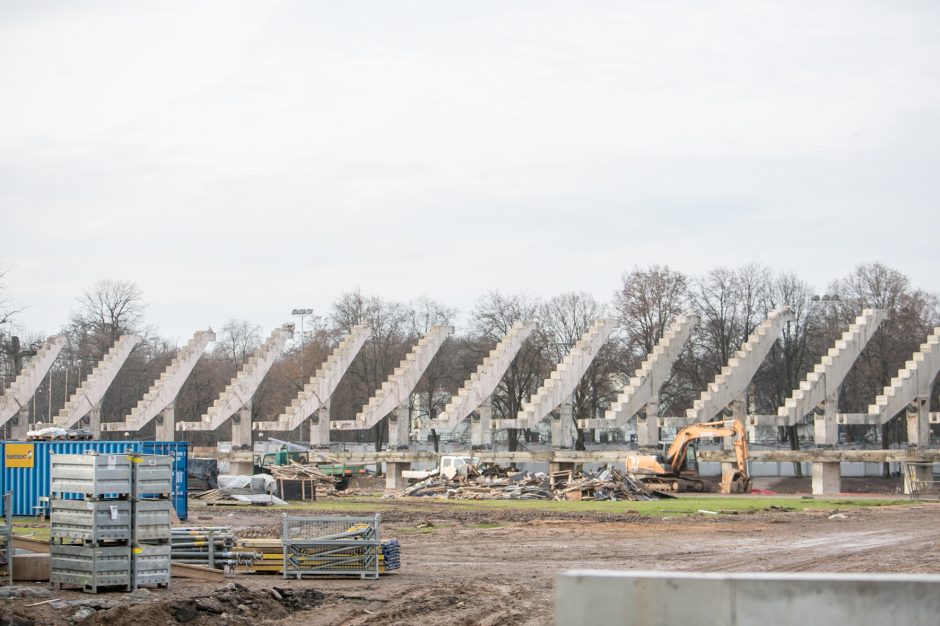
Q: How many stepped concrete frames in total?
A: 12